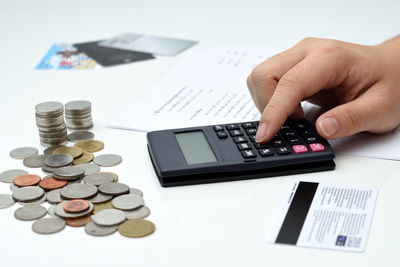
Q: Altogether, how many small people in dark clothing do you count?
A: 0